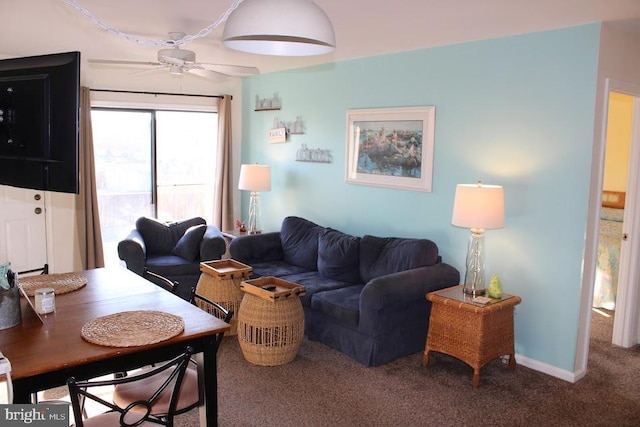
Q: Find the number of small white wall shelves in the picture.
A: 3